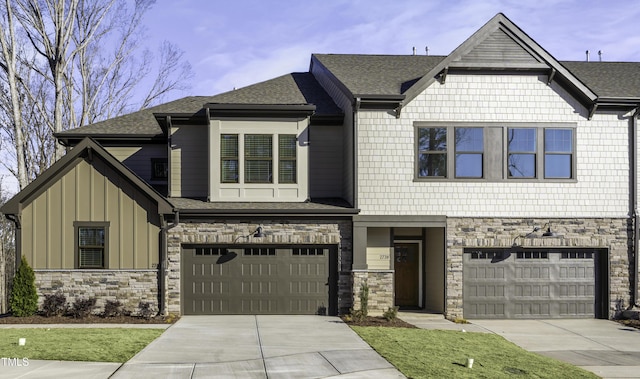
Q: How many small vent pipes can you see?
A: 4